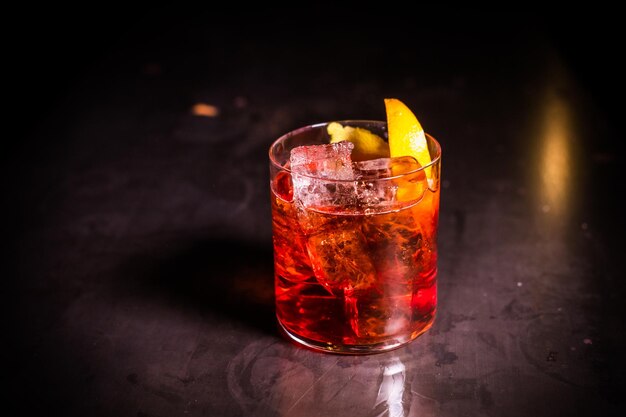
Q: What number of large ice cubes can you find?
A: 2